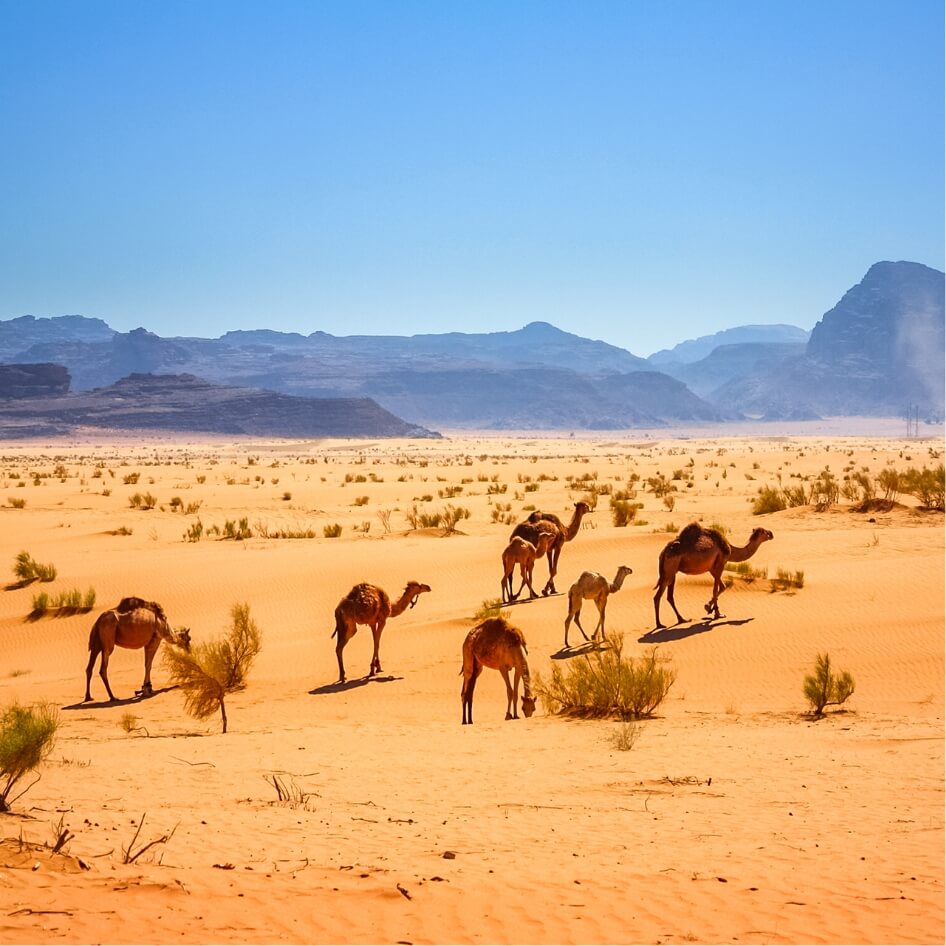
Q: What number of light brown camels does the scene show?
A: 1